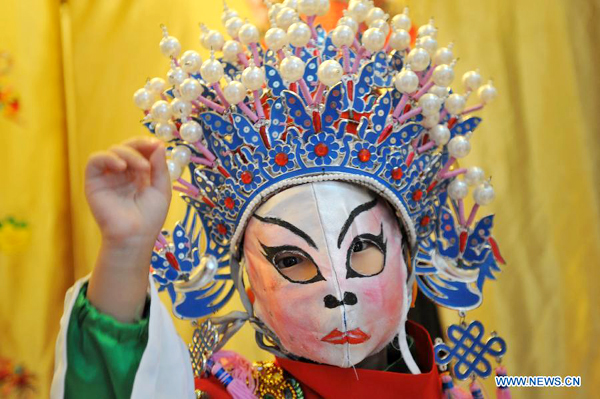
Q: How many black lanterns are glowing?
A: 0